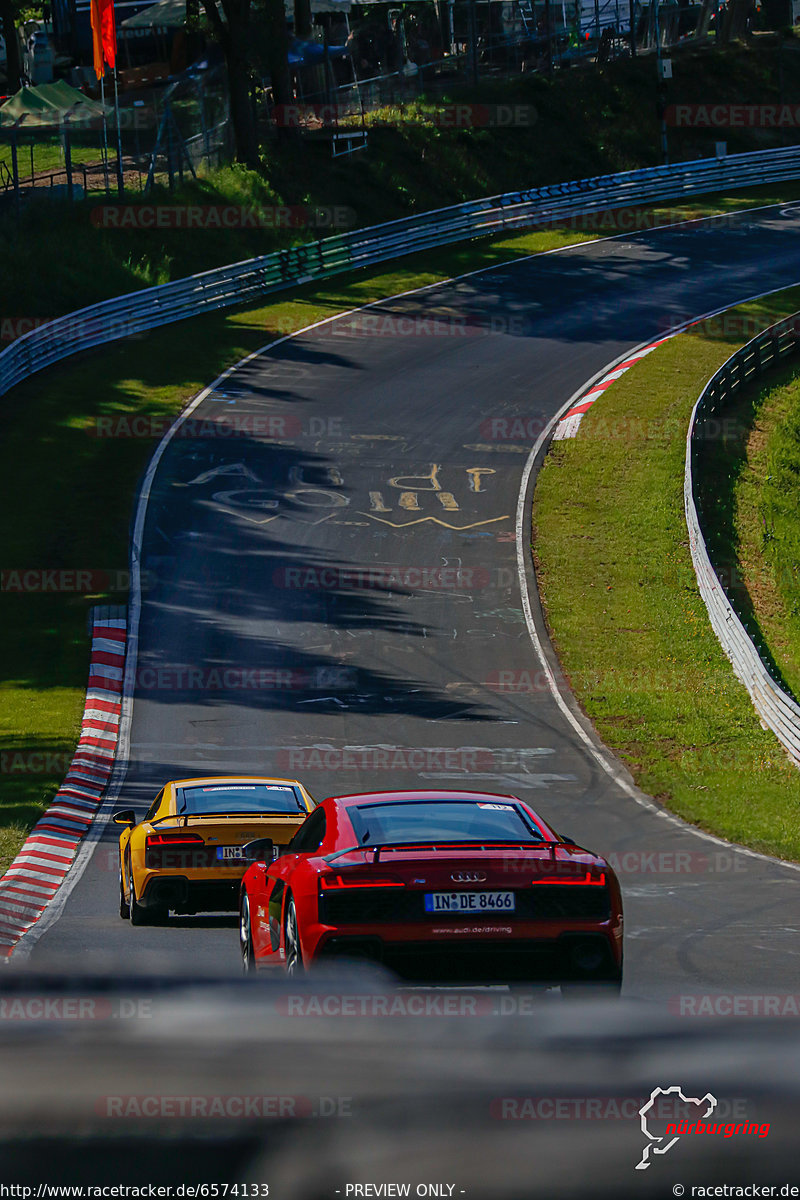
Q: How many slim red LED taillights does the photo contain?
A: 3